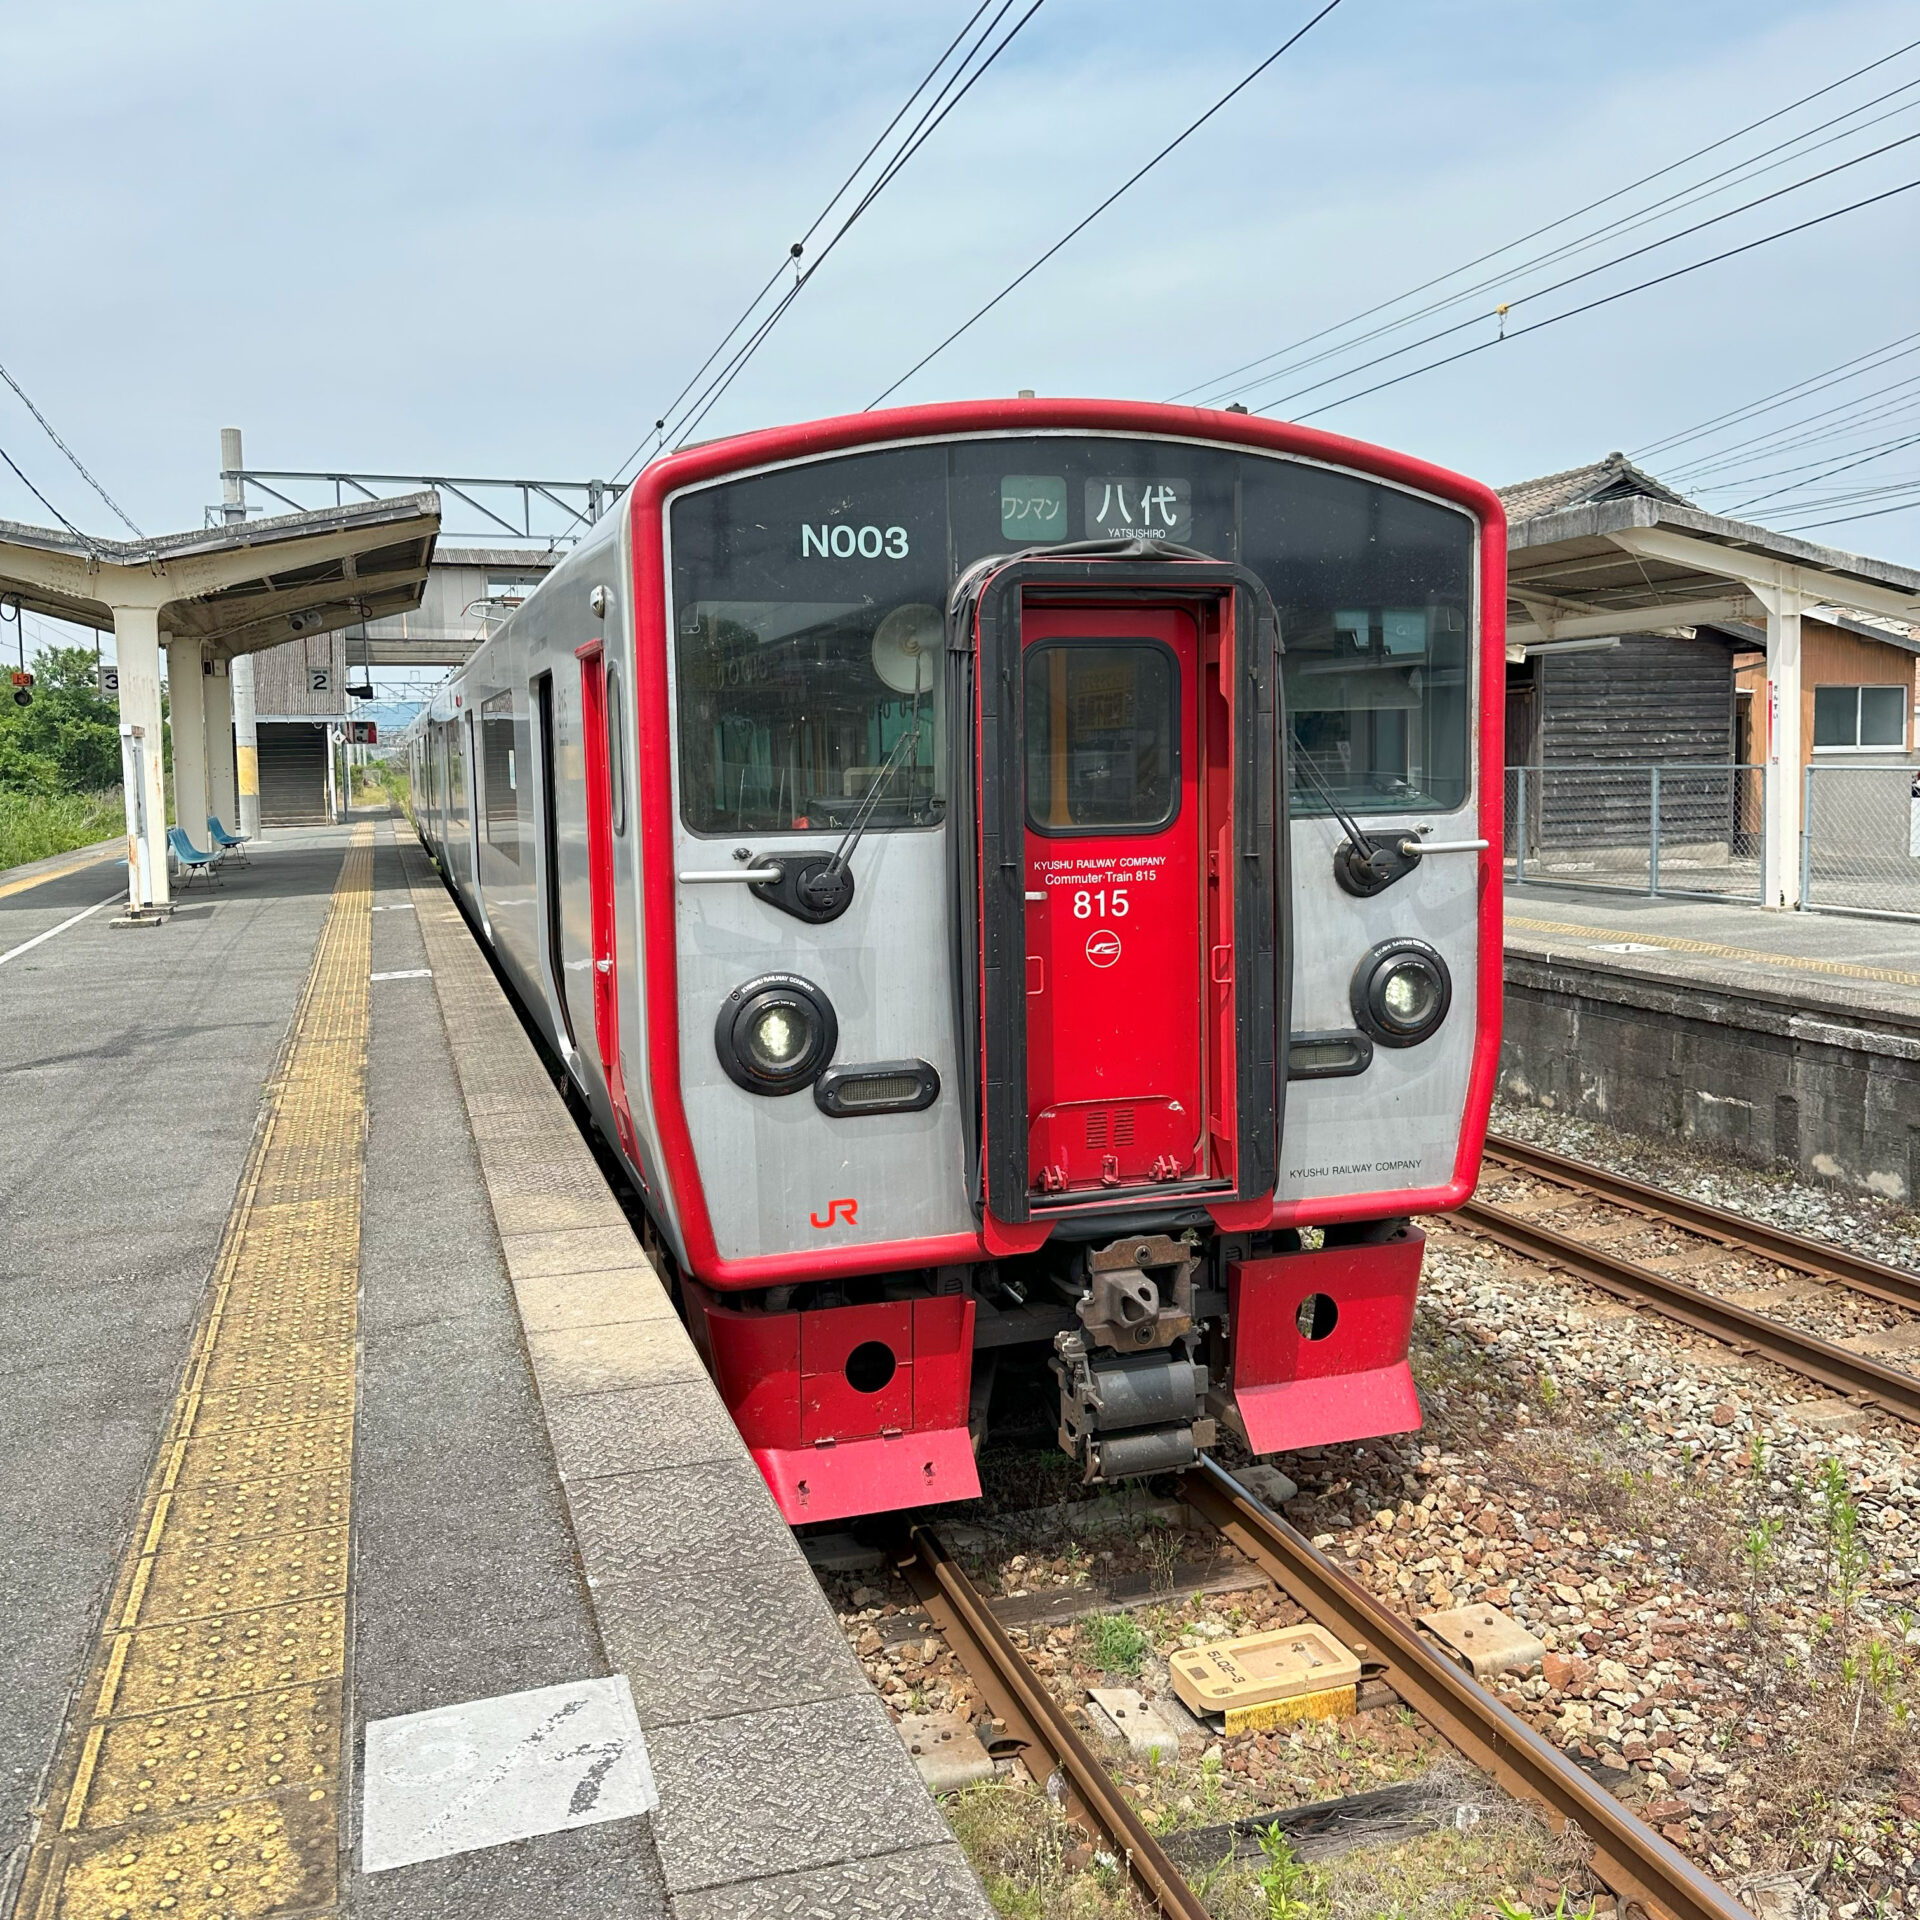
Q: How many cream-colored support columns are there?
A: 4